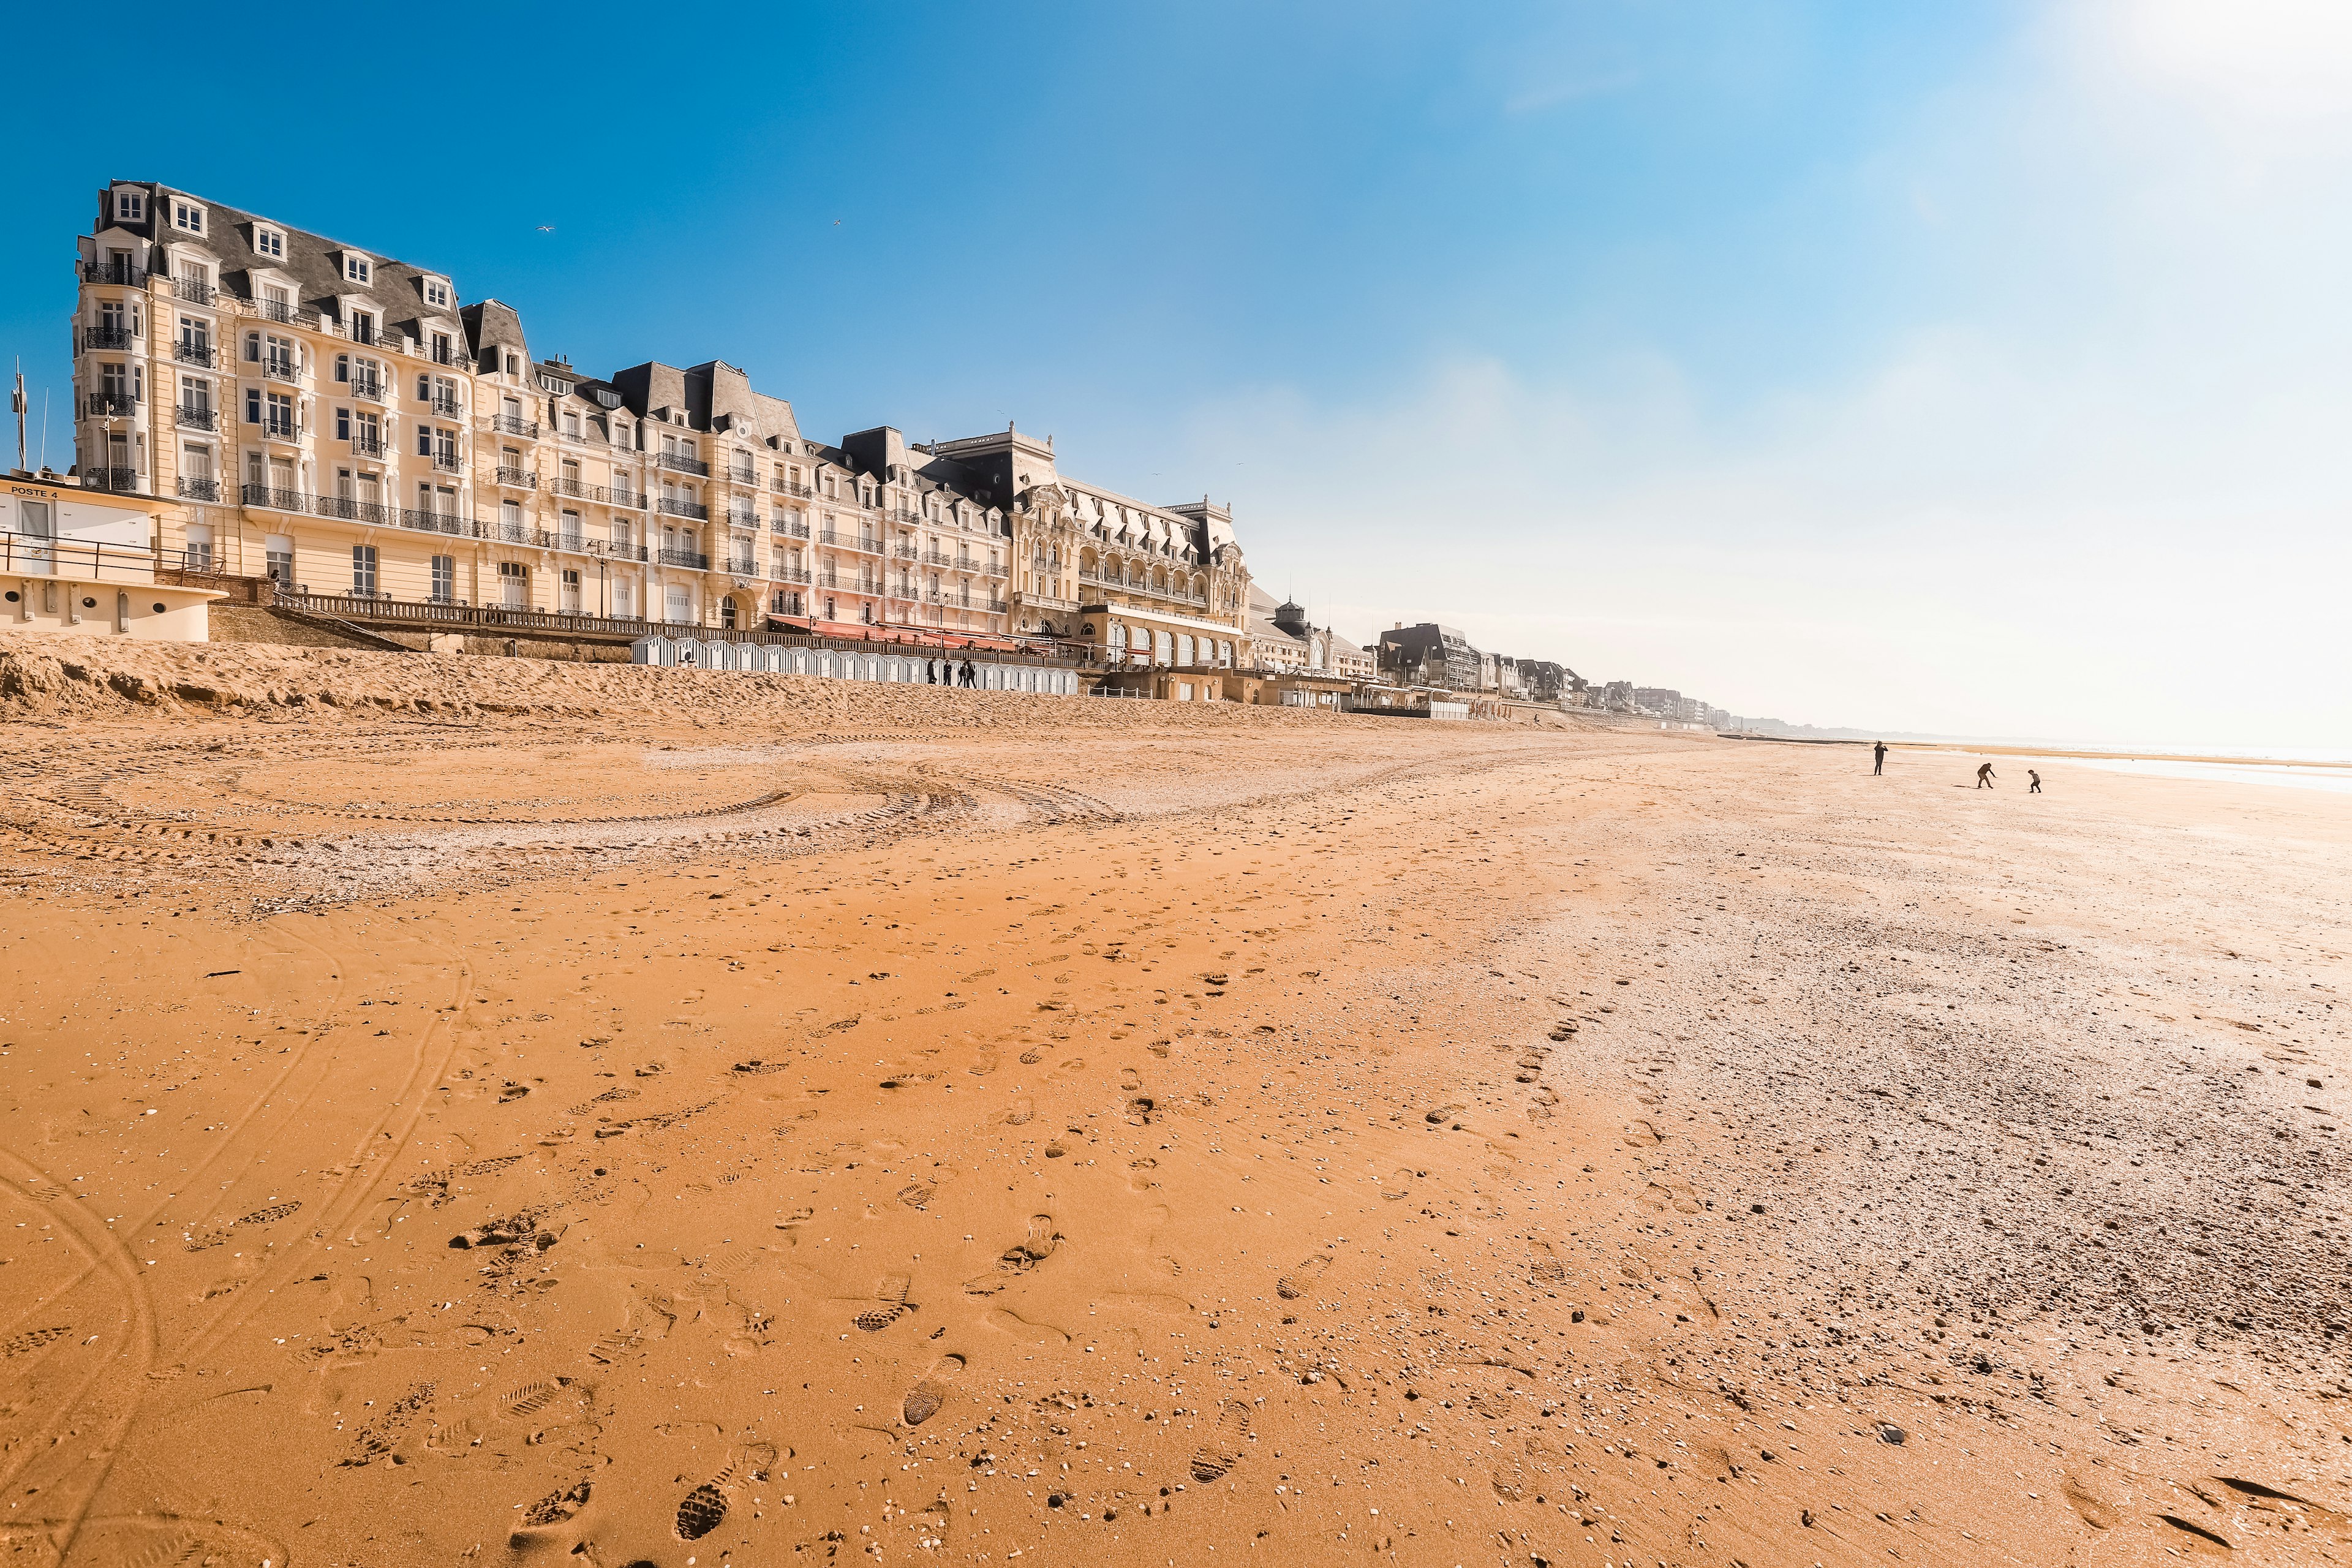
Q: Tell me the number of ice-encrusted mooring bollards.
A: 0